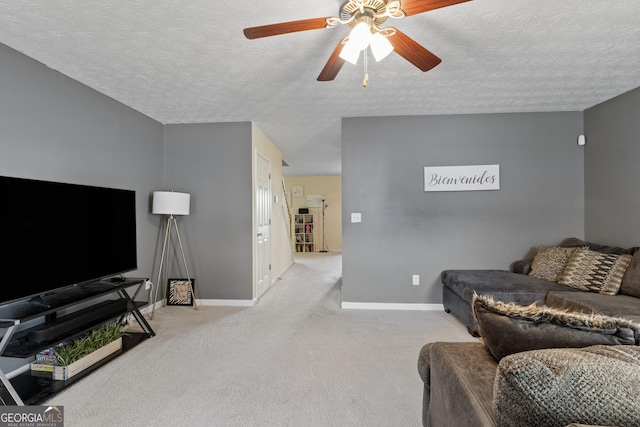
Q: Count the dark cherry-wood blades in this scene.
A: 4